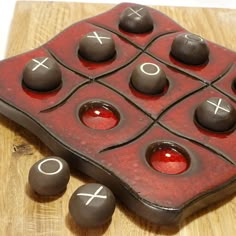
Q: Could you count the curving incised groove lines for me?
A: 4